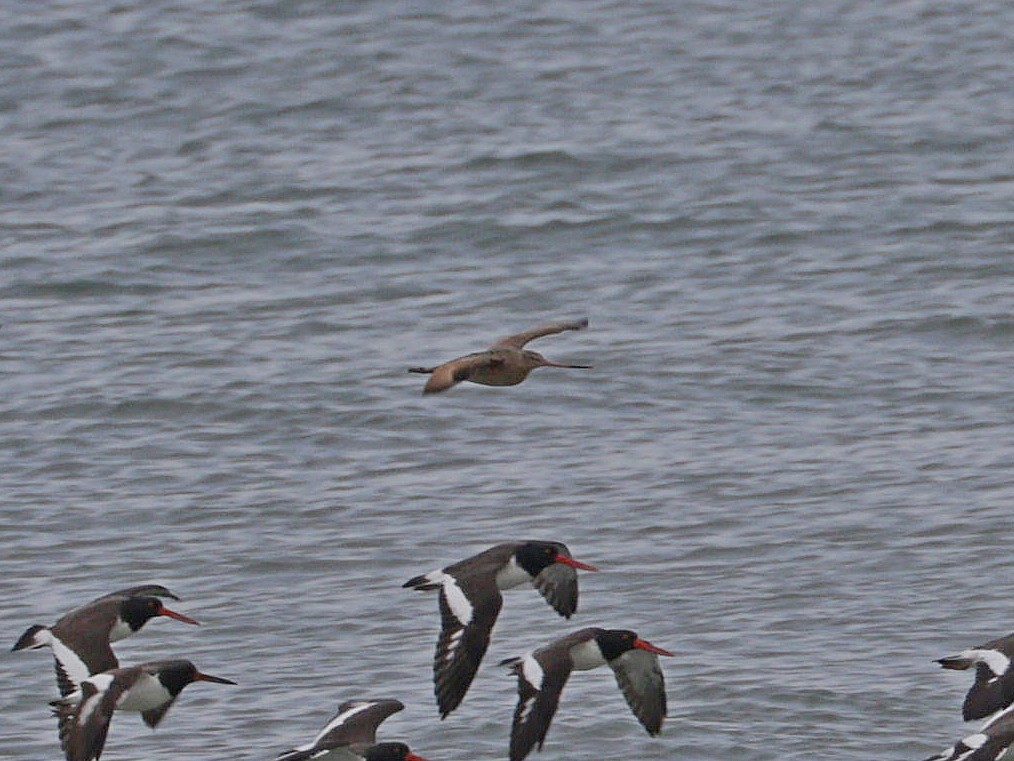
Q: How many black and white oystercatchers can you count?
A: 7